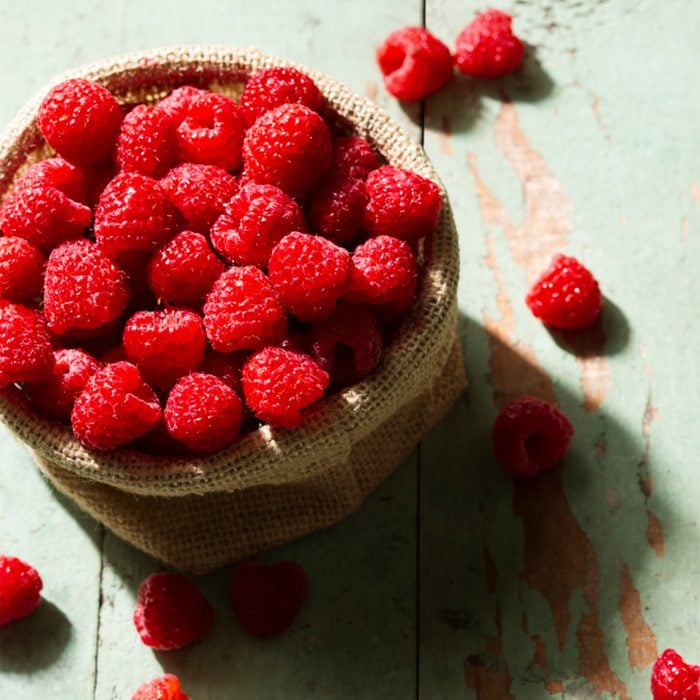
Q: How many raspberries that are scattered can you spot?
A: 9